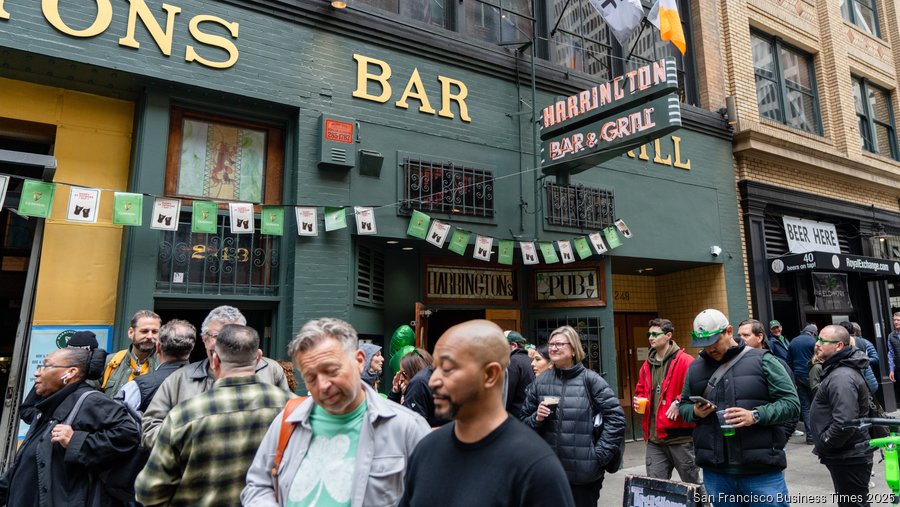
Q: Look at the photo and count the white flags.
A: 13